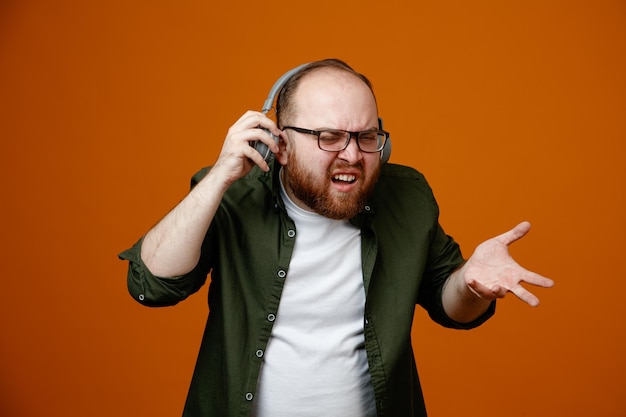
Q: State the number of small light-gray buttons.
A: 7